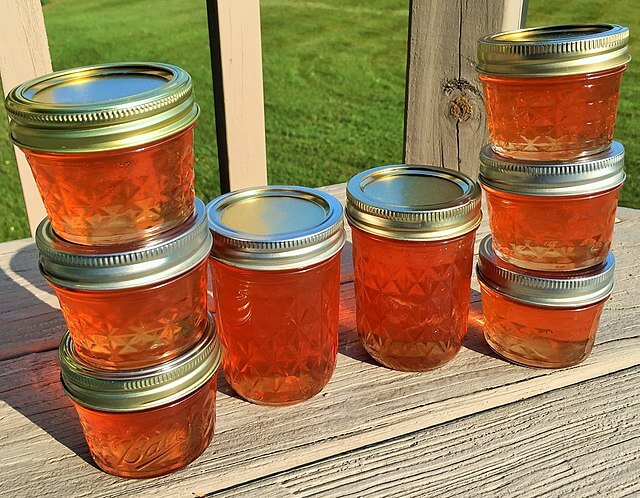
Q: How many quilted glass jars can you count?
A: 8